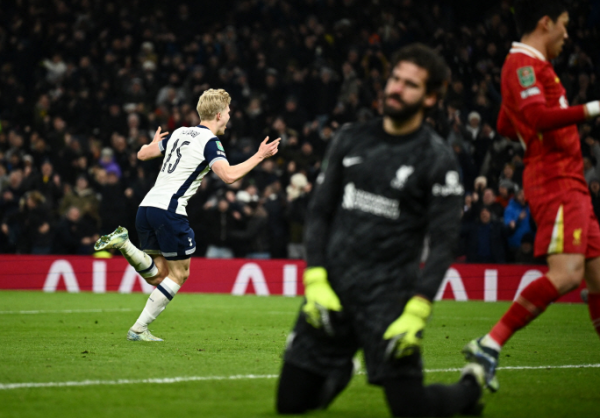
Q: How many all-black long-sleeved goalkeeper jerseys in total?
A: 1